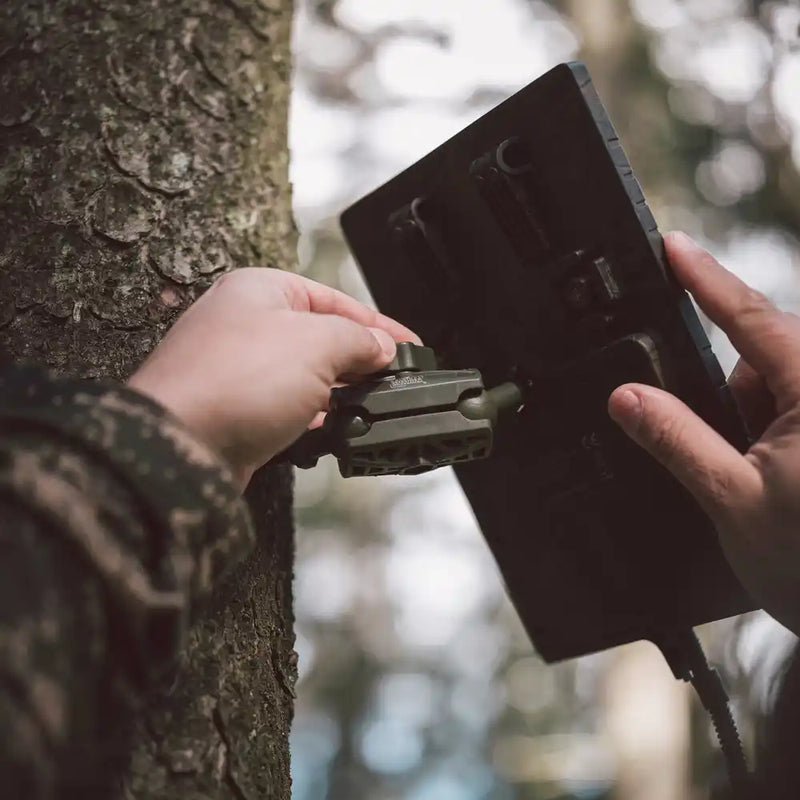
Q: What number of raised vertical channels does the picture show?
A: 2